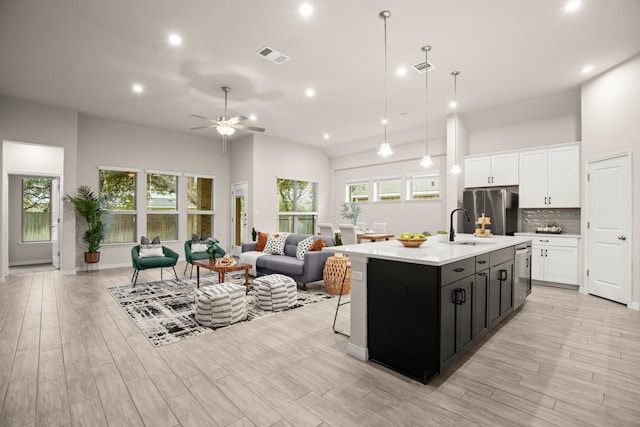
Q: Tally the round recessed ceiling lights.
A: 11